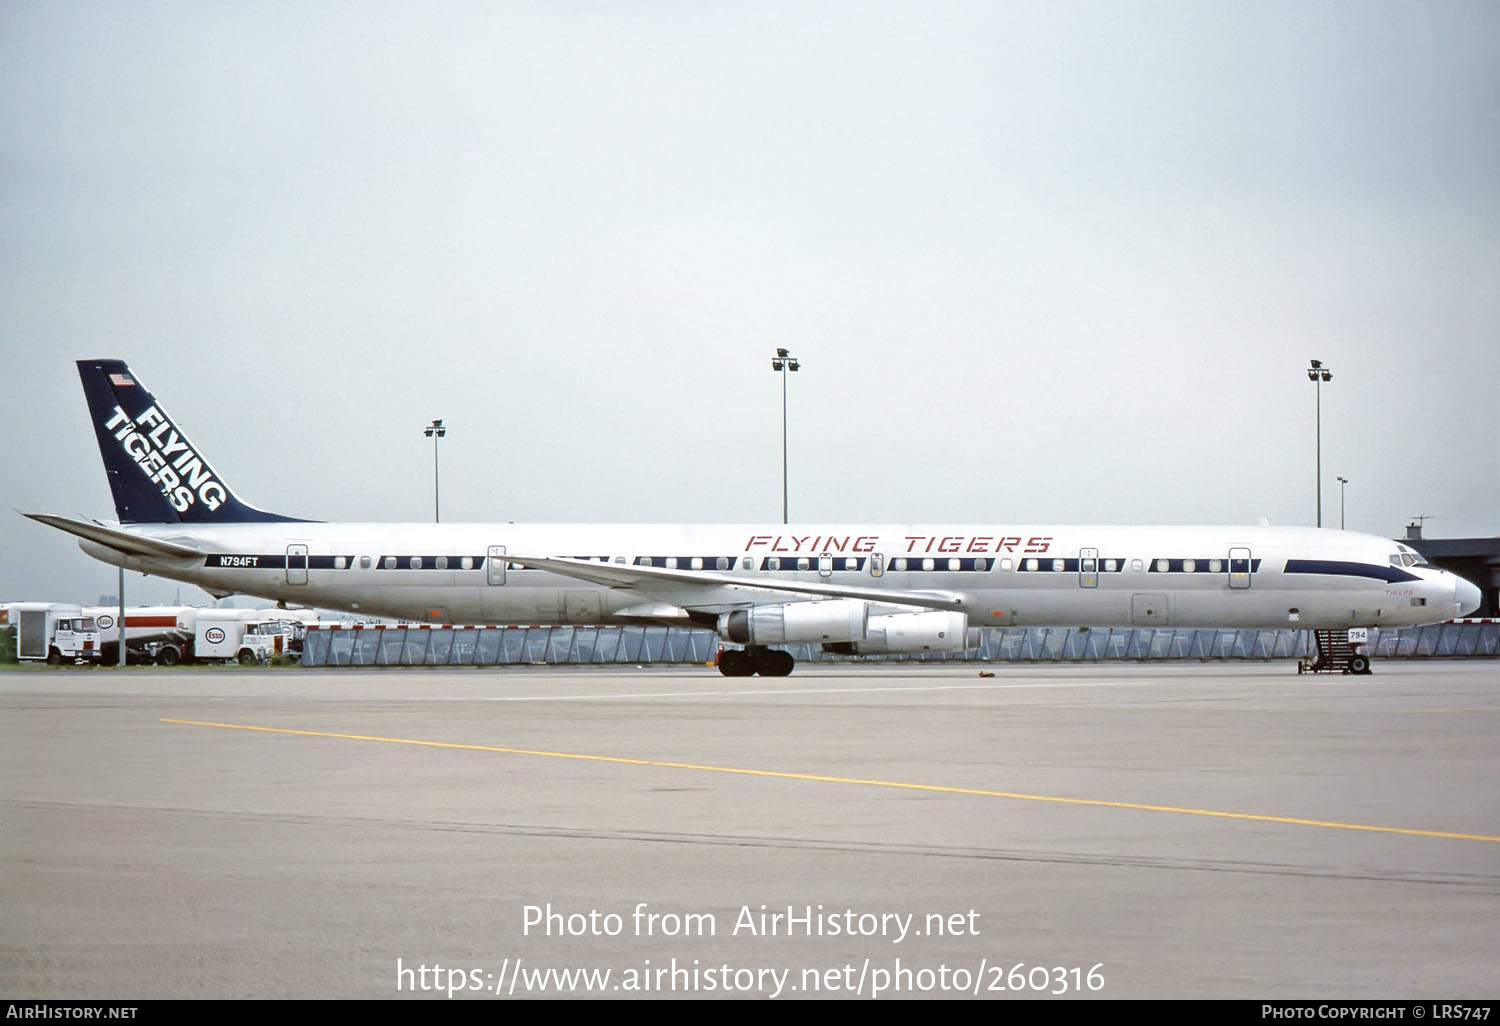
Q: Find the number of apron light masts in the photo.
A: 4